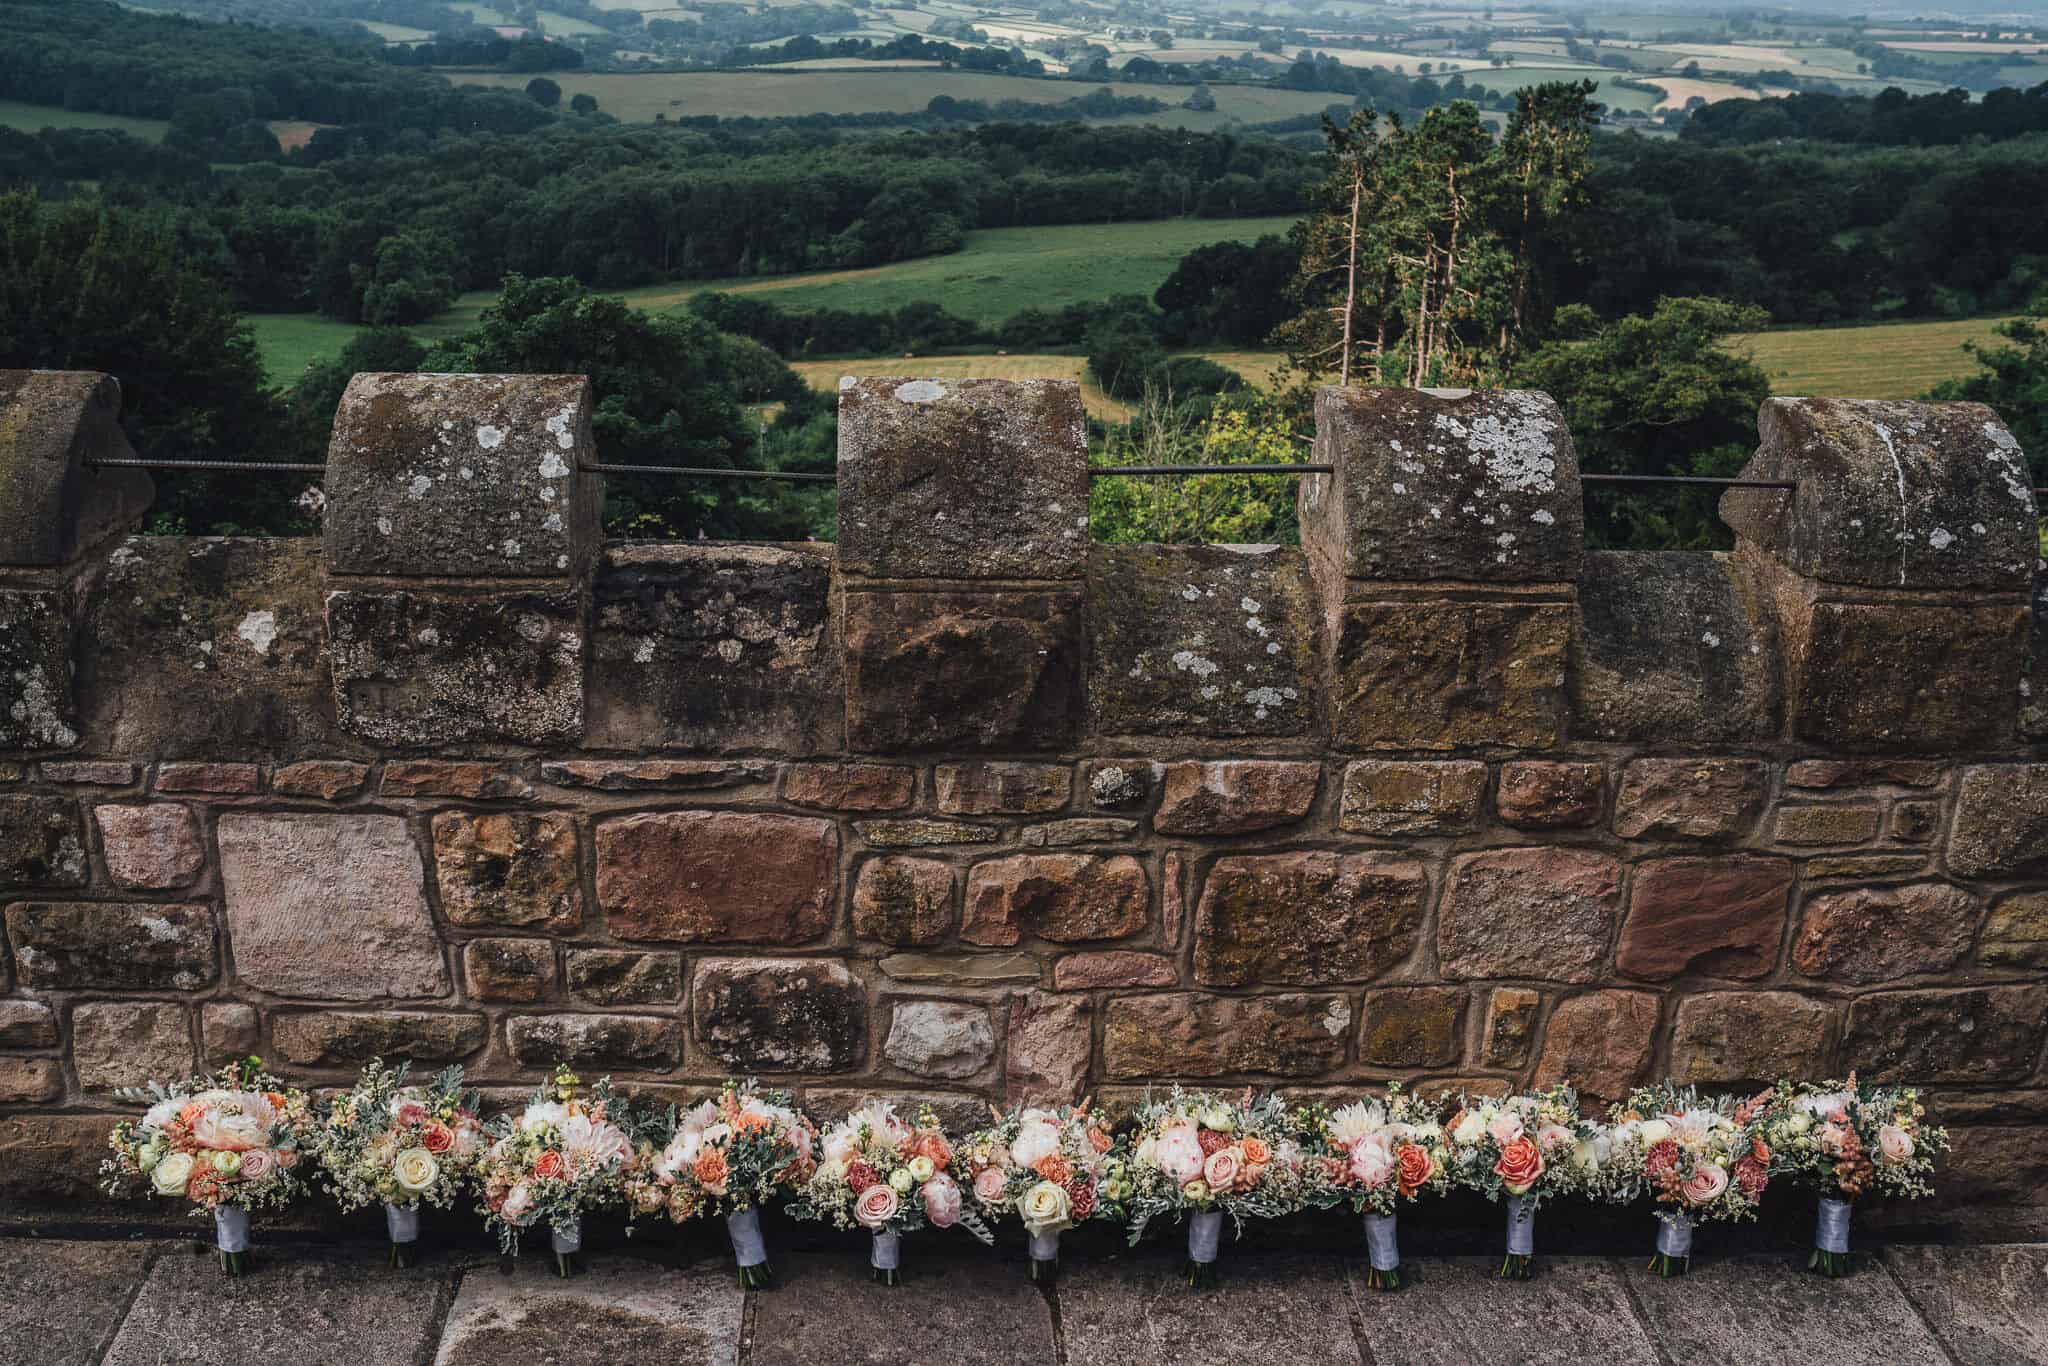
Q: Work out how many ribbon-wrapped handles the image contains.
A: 11